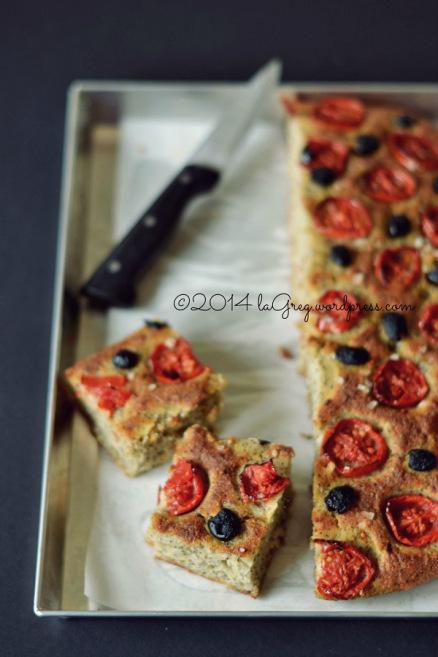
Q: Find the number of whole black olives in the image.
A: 11